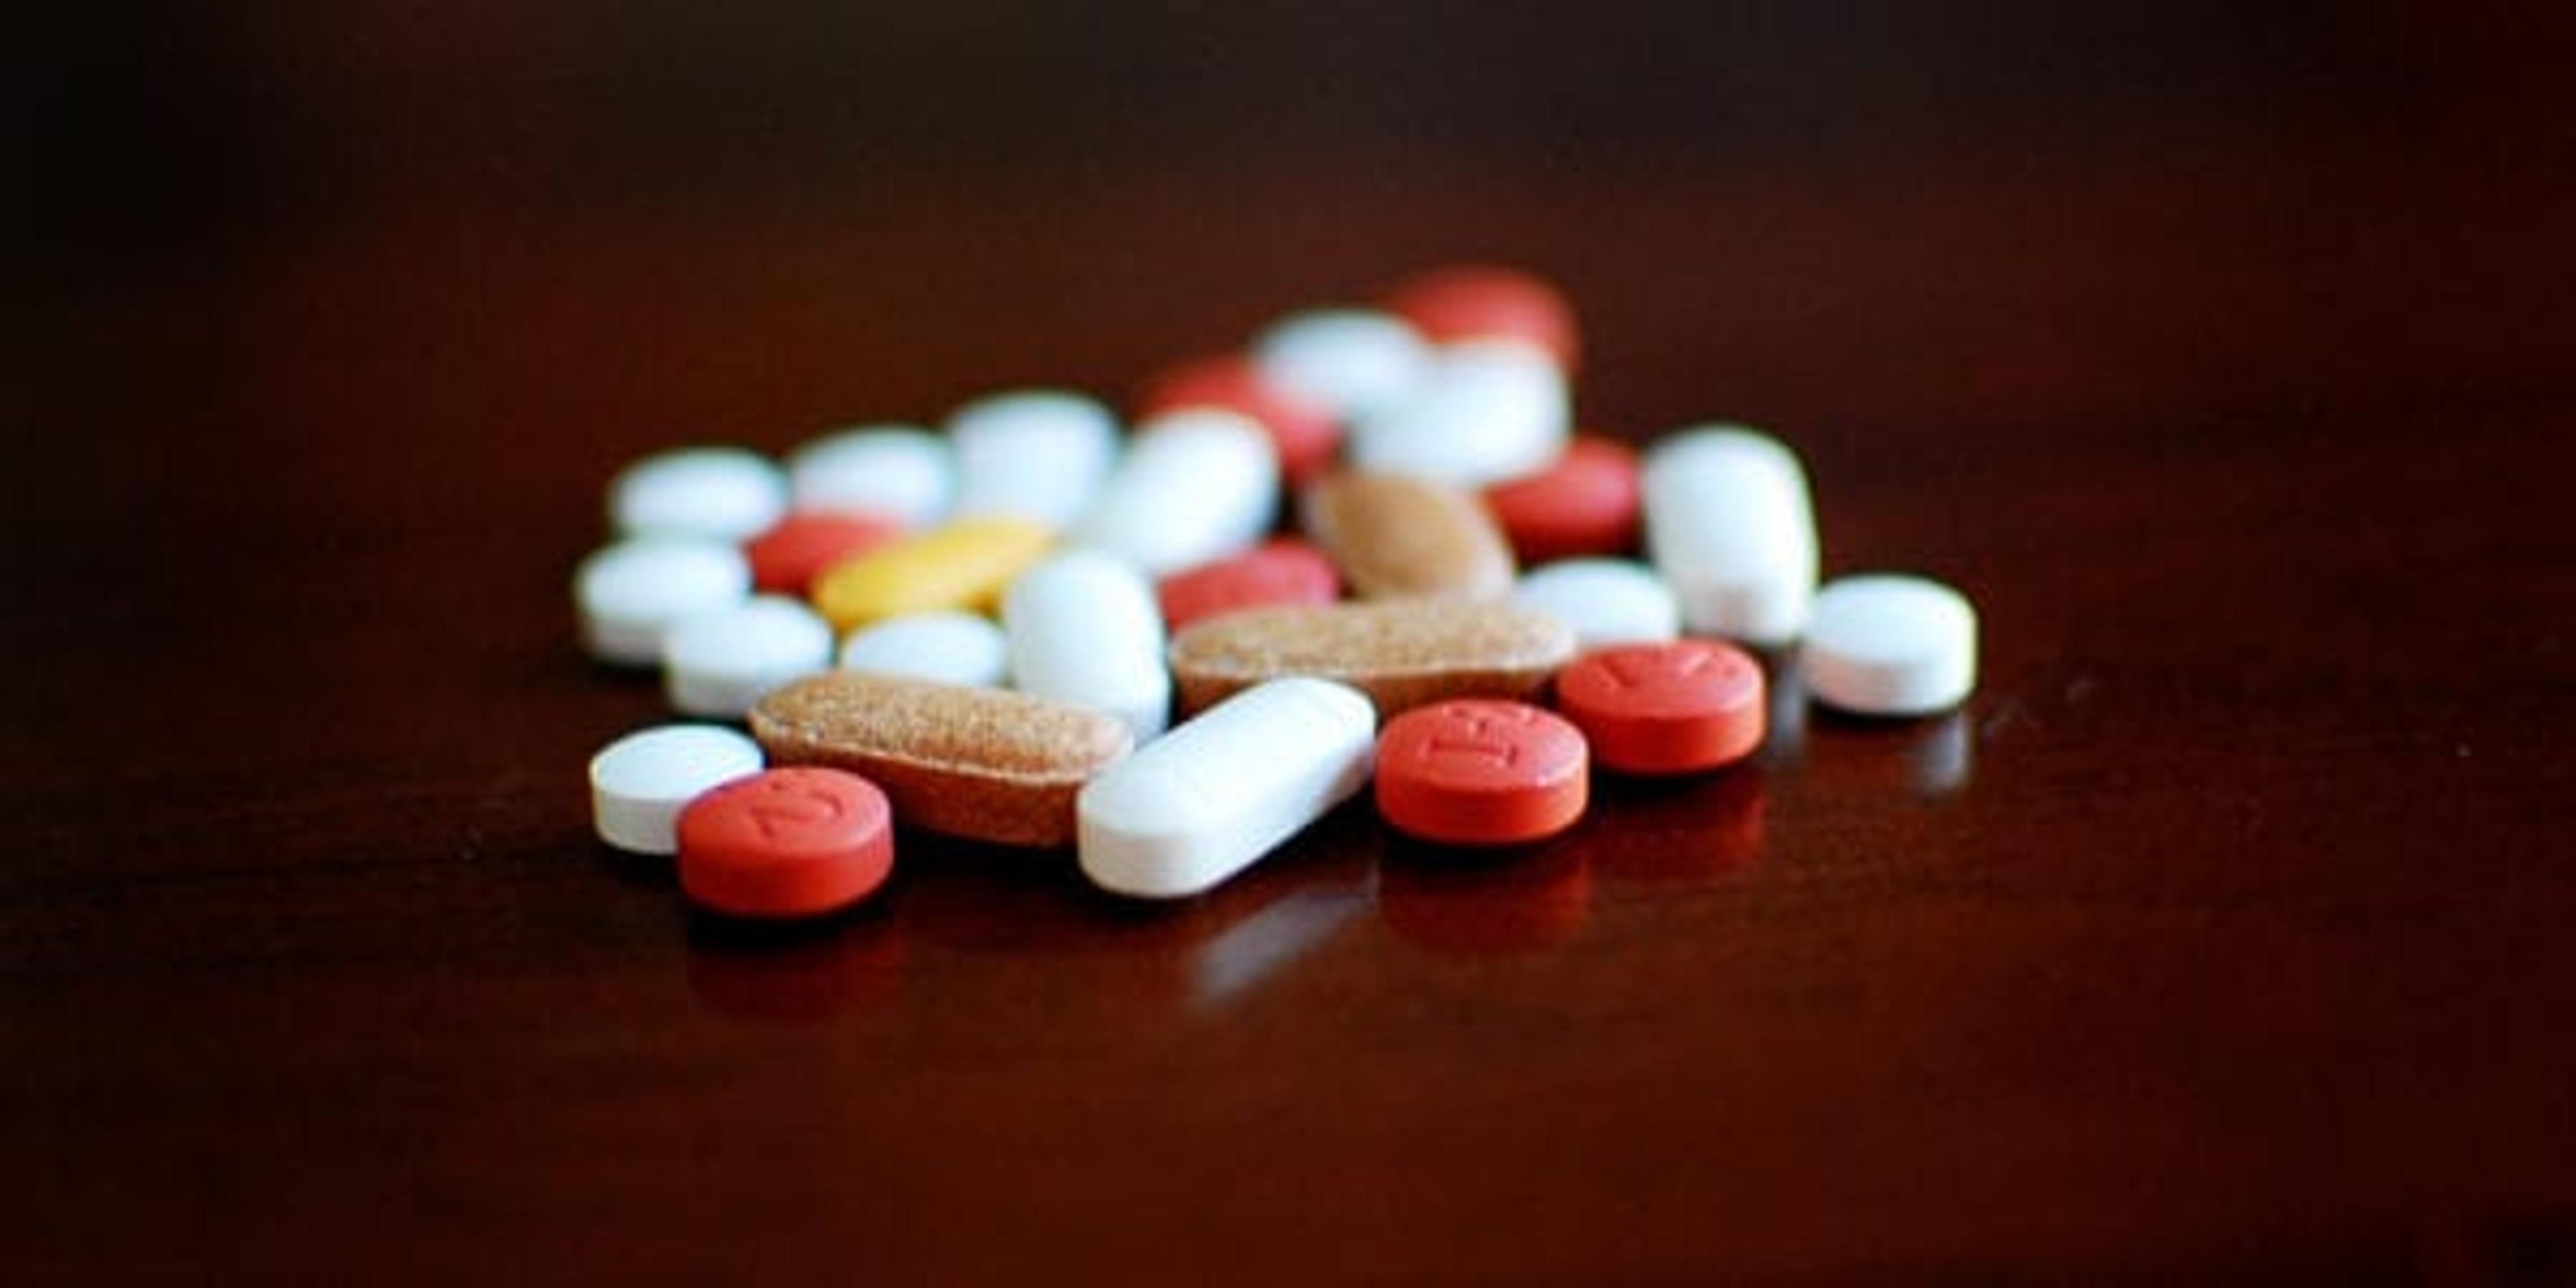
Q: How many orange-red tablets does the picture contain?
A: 8